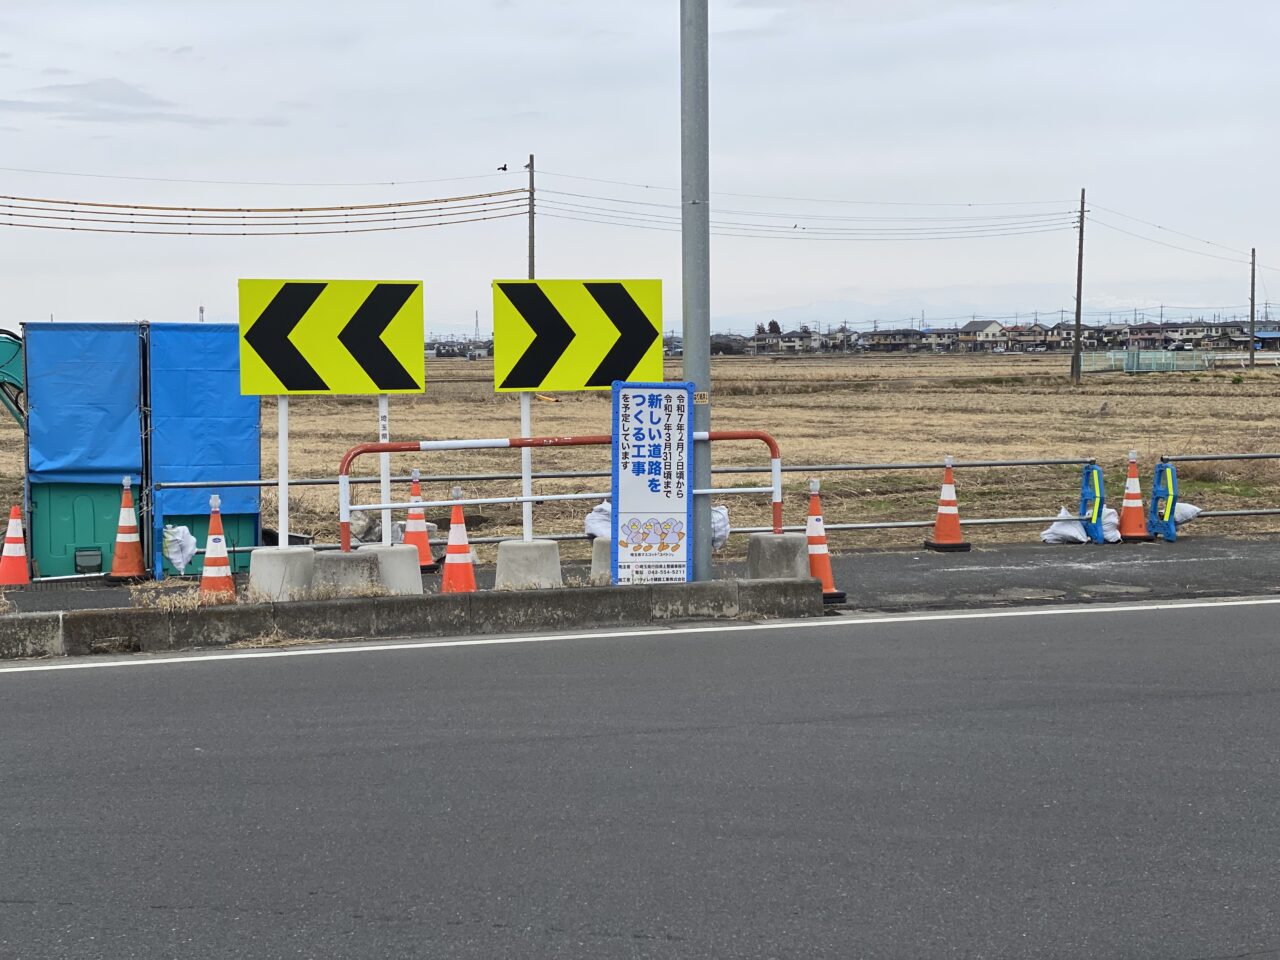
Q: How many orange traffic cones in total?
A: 8